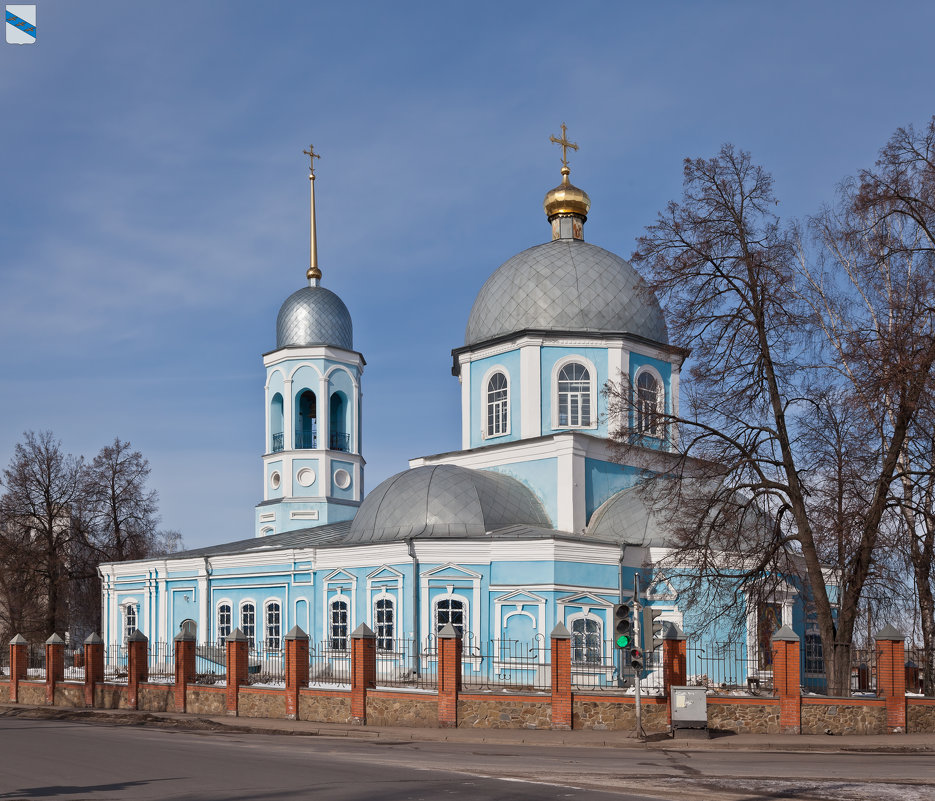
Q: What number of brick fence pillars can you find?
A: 13